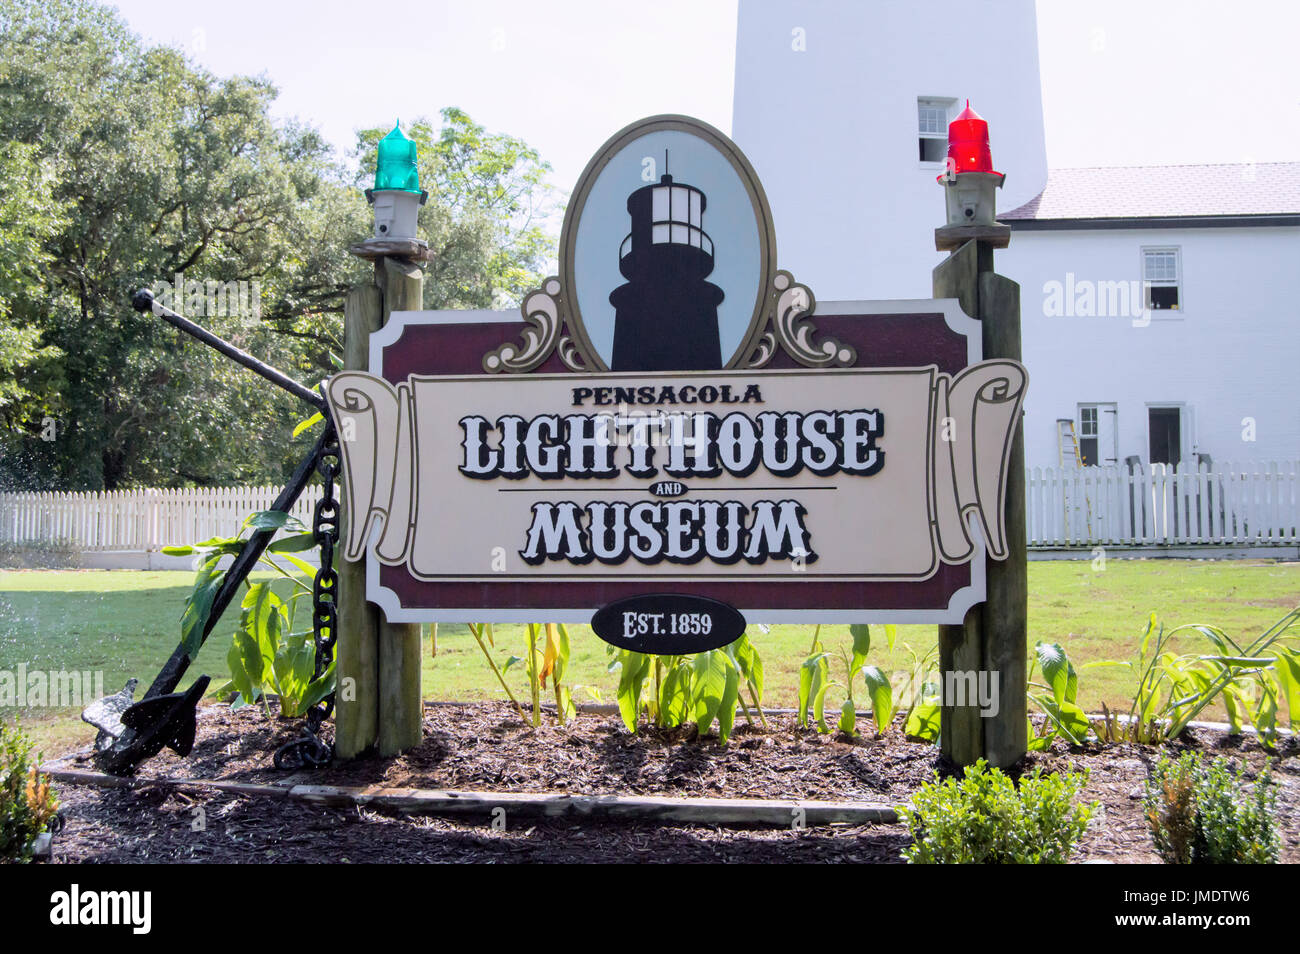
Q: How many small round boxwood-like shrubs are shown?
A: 3